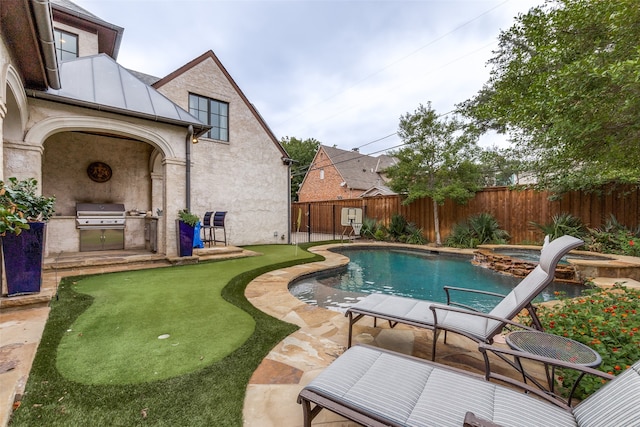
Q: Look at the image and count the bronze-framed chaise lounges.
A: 2